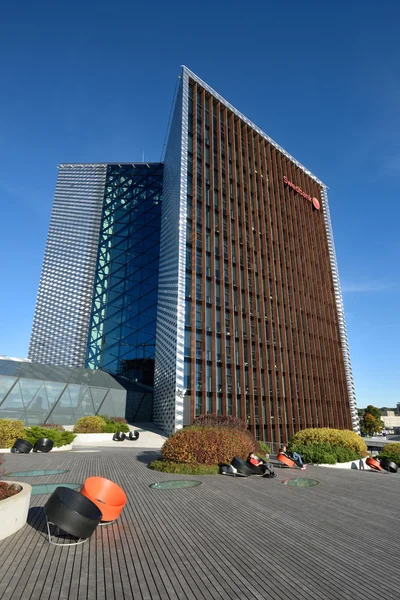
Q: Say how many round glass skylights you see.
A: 4